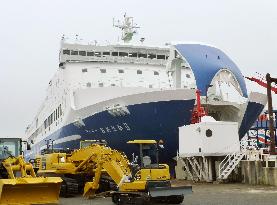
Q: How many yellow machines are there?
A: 3